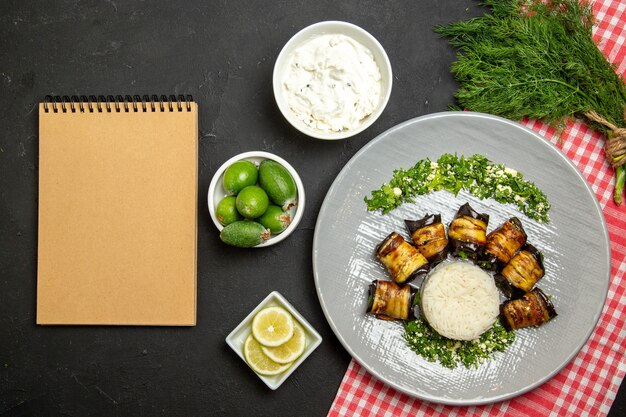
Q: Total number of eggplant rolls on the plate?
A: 7